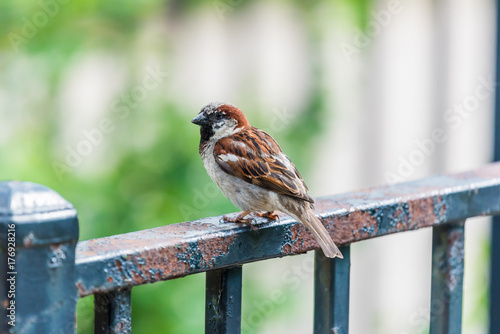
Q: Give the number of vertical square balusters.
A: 4